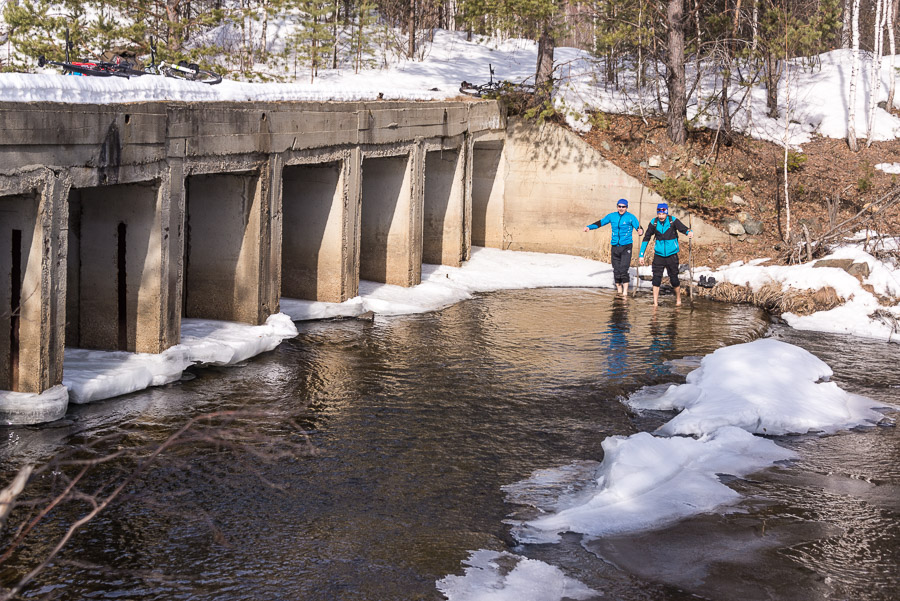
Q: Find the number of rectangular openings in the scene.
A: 7